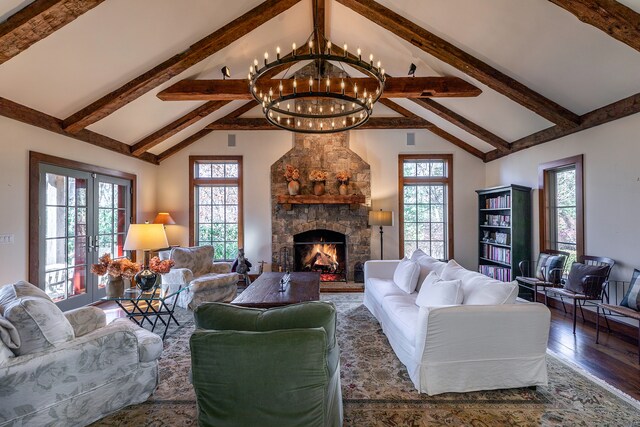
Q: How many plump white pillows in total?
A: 4